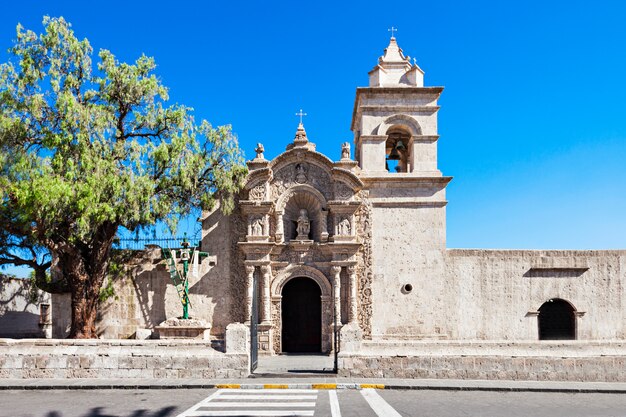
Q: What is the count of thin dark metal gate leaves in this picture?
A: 2